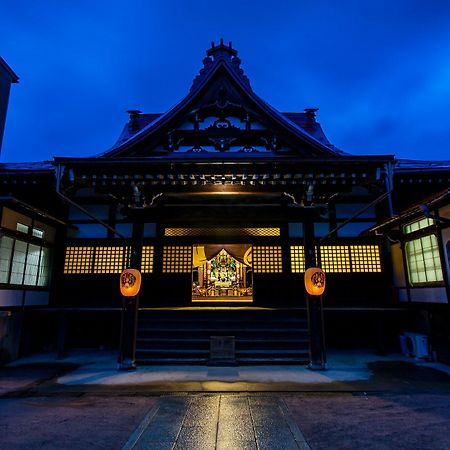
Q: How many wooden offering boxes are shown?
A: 1